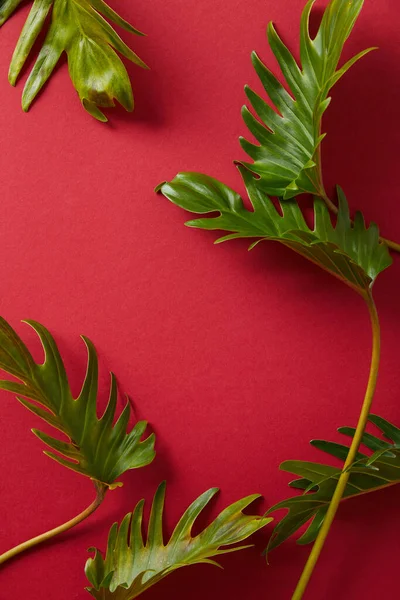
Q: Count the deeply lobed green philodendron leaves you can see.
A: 6